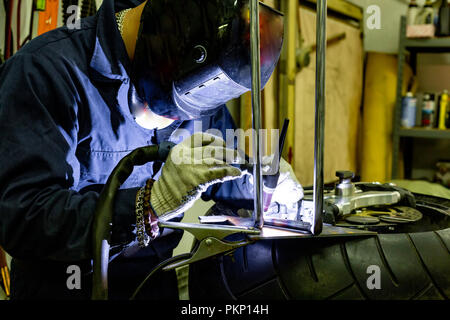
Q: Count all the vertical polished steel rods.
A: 2